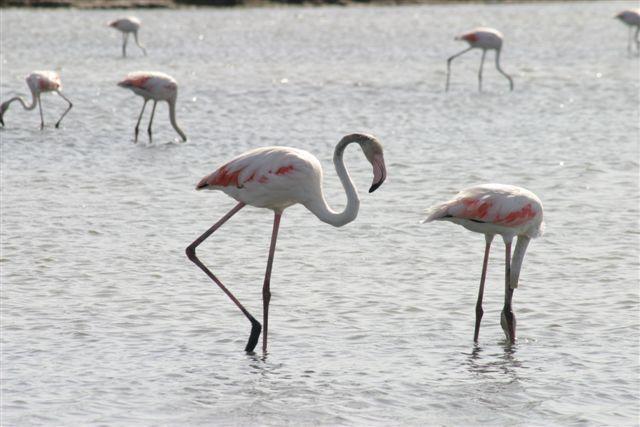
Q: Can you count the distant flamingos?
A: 5